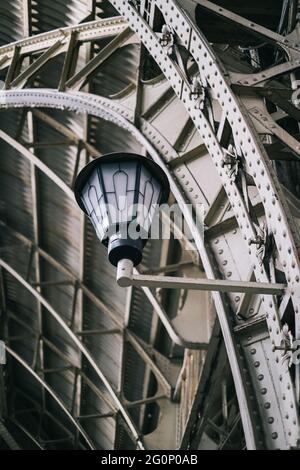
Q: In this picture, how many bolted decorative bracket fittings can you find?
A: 5